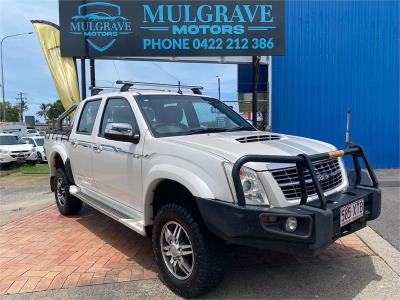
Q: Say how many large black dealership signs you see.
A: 1